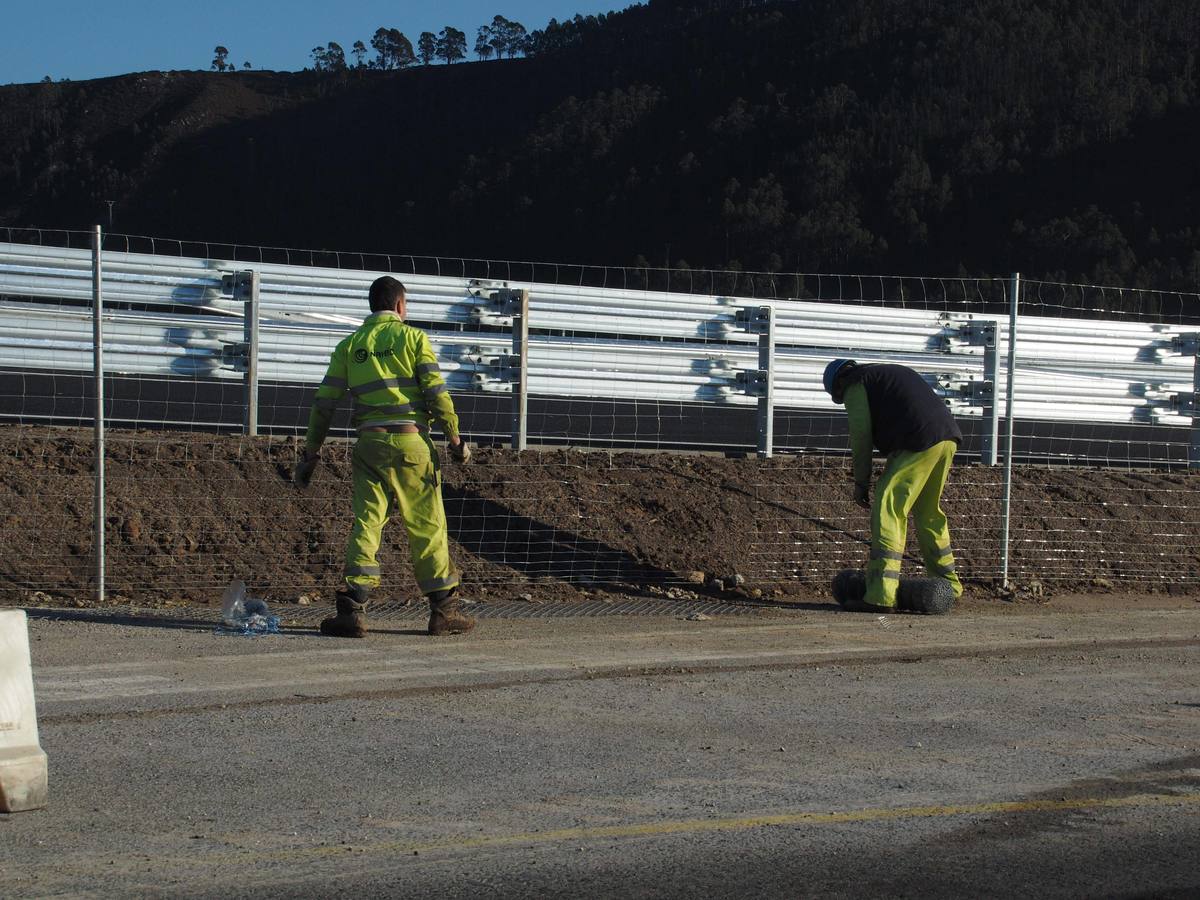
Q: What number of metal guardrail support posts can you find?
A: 5